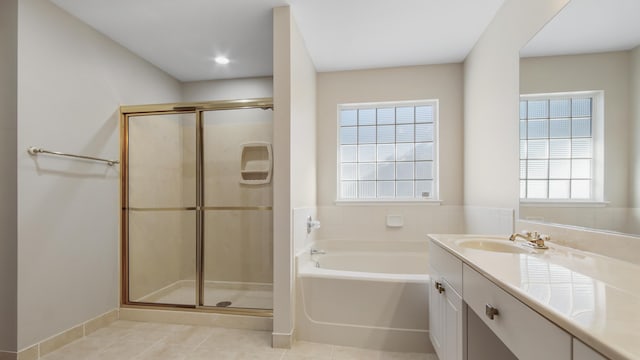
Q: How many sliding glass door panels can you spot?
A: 2